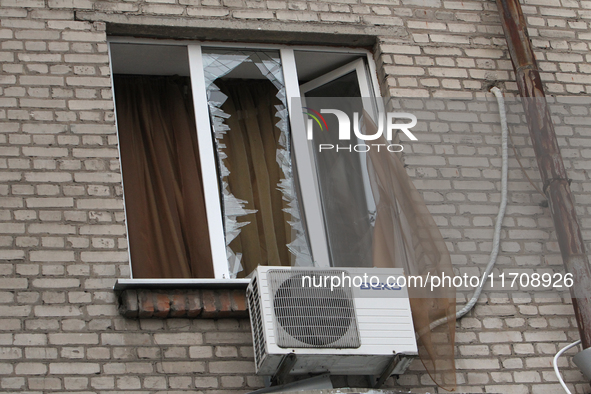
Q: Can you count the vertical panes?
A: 3